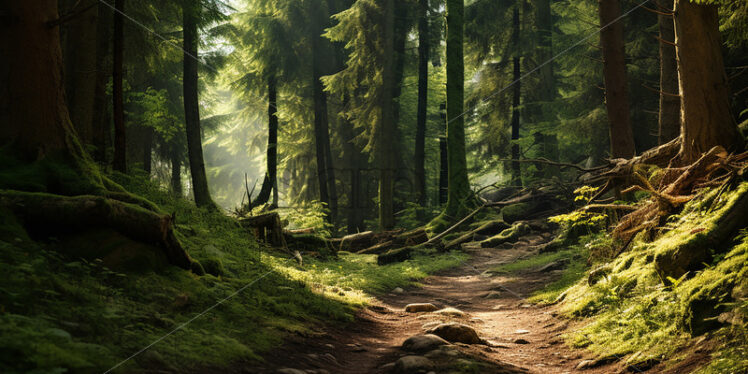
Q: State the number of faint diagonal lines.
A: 4